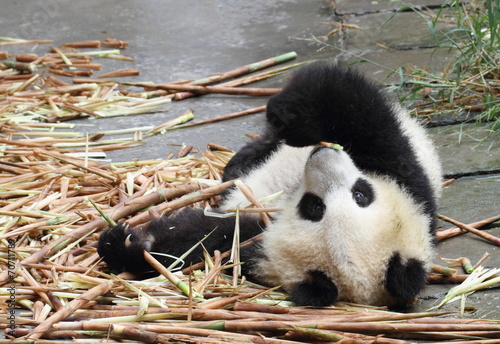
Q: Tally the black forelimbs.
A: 2